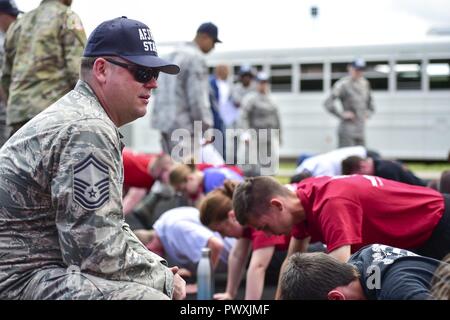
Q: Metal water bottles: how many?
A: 1